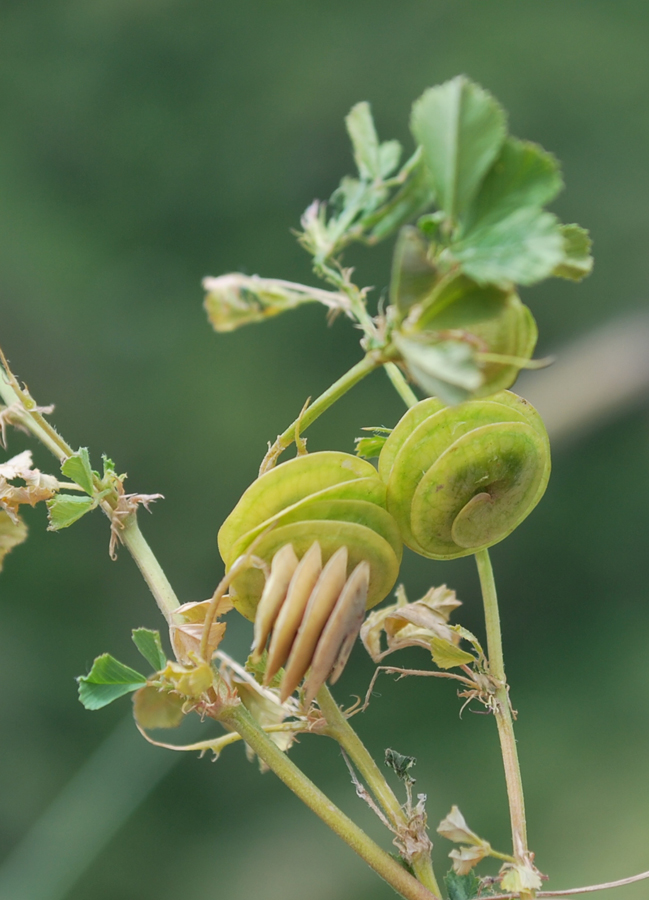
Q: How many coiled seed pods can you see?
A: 4